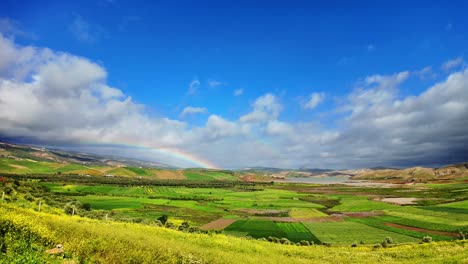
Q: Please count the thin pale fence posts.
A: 4